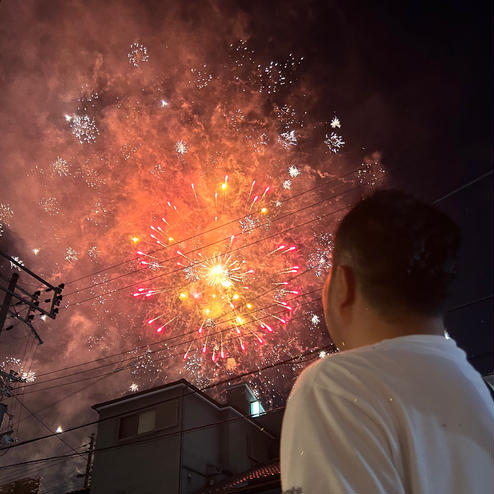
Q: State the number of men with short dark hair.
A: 1